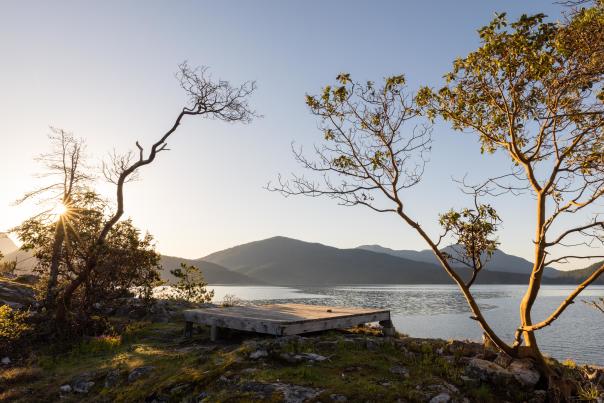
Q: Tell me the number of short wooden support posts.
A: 3